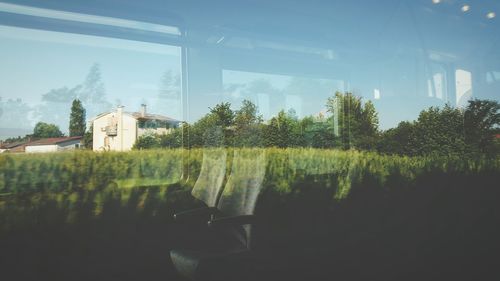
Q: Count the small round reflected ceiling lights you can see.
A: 3